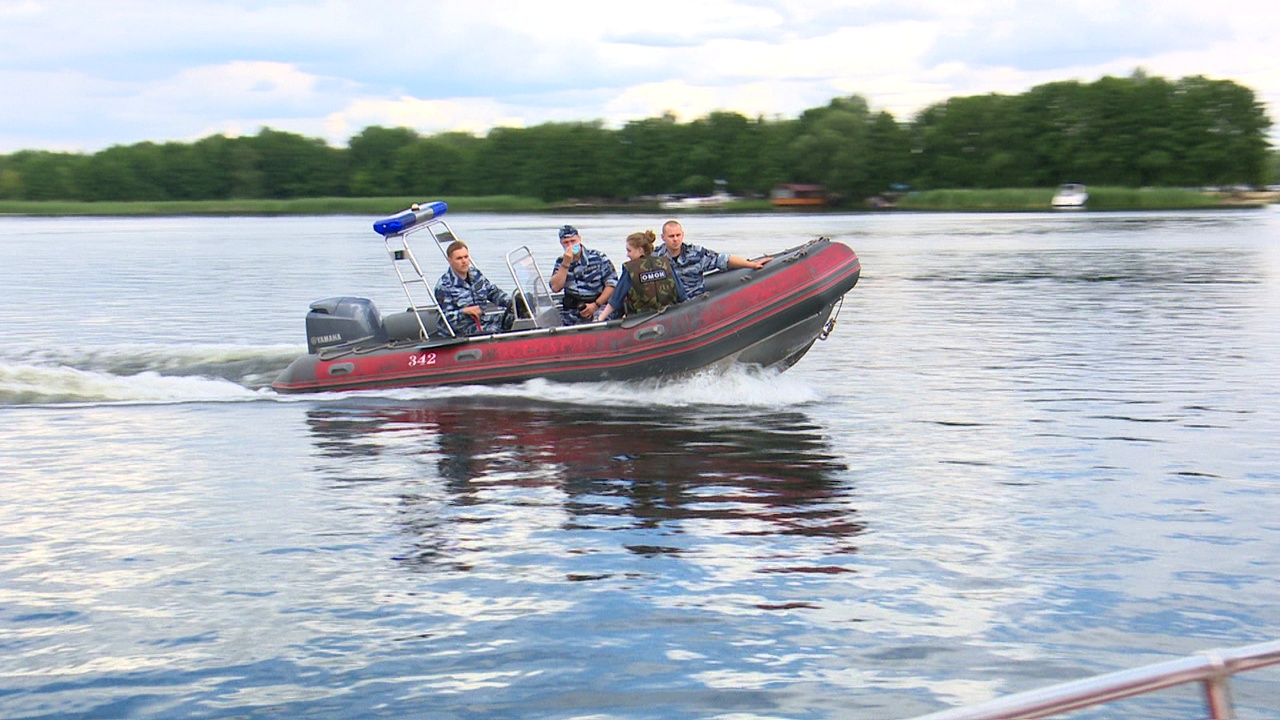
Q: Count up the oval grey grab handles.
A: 3